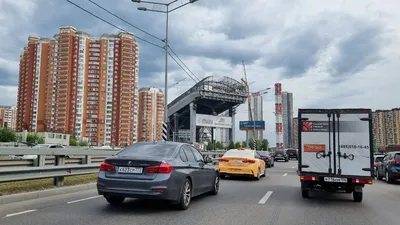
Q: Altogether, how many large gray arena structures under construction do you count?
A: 1